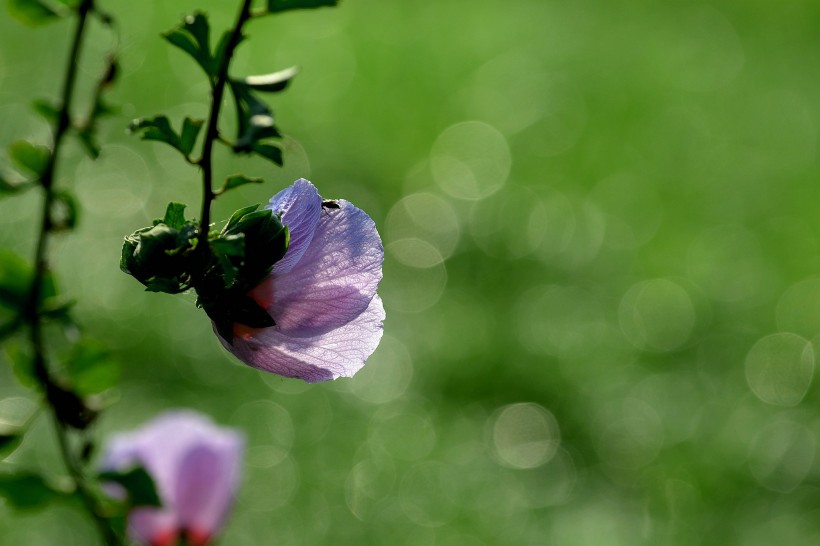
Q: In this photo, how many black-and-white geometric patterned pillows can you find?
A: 0